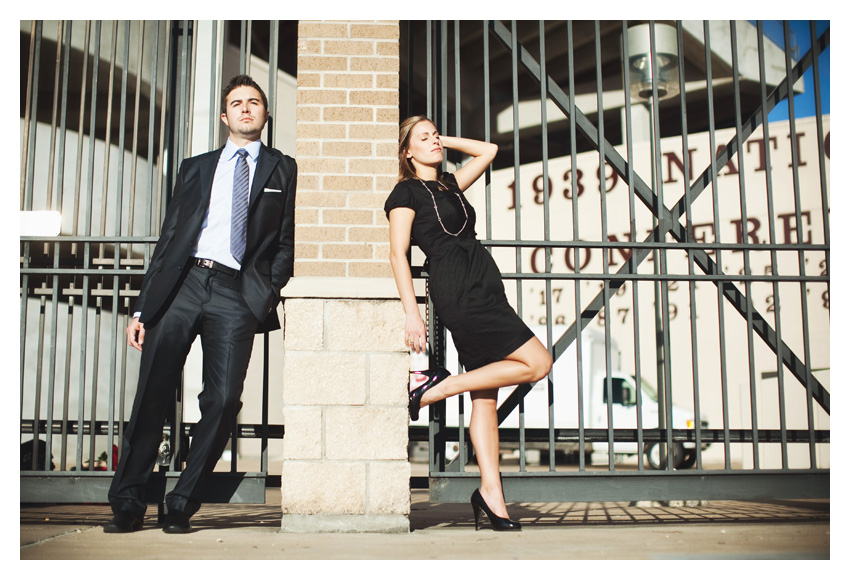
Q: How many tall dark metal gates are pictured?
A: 2